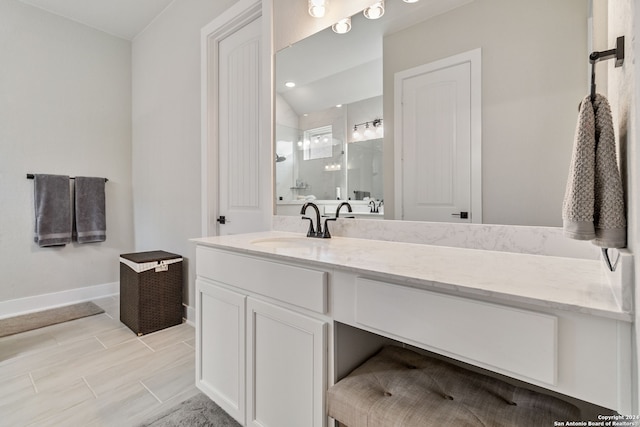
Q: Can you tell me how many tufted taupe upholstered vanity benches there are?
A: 1